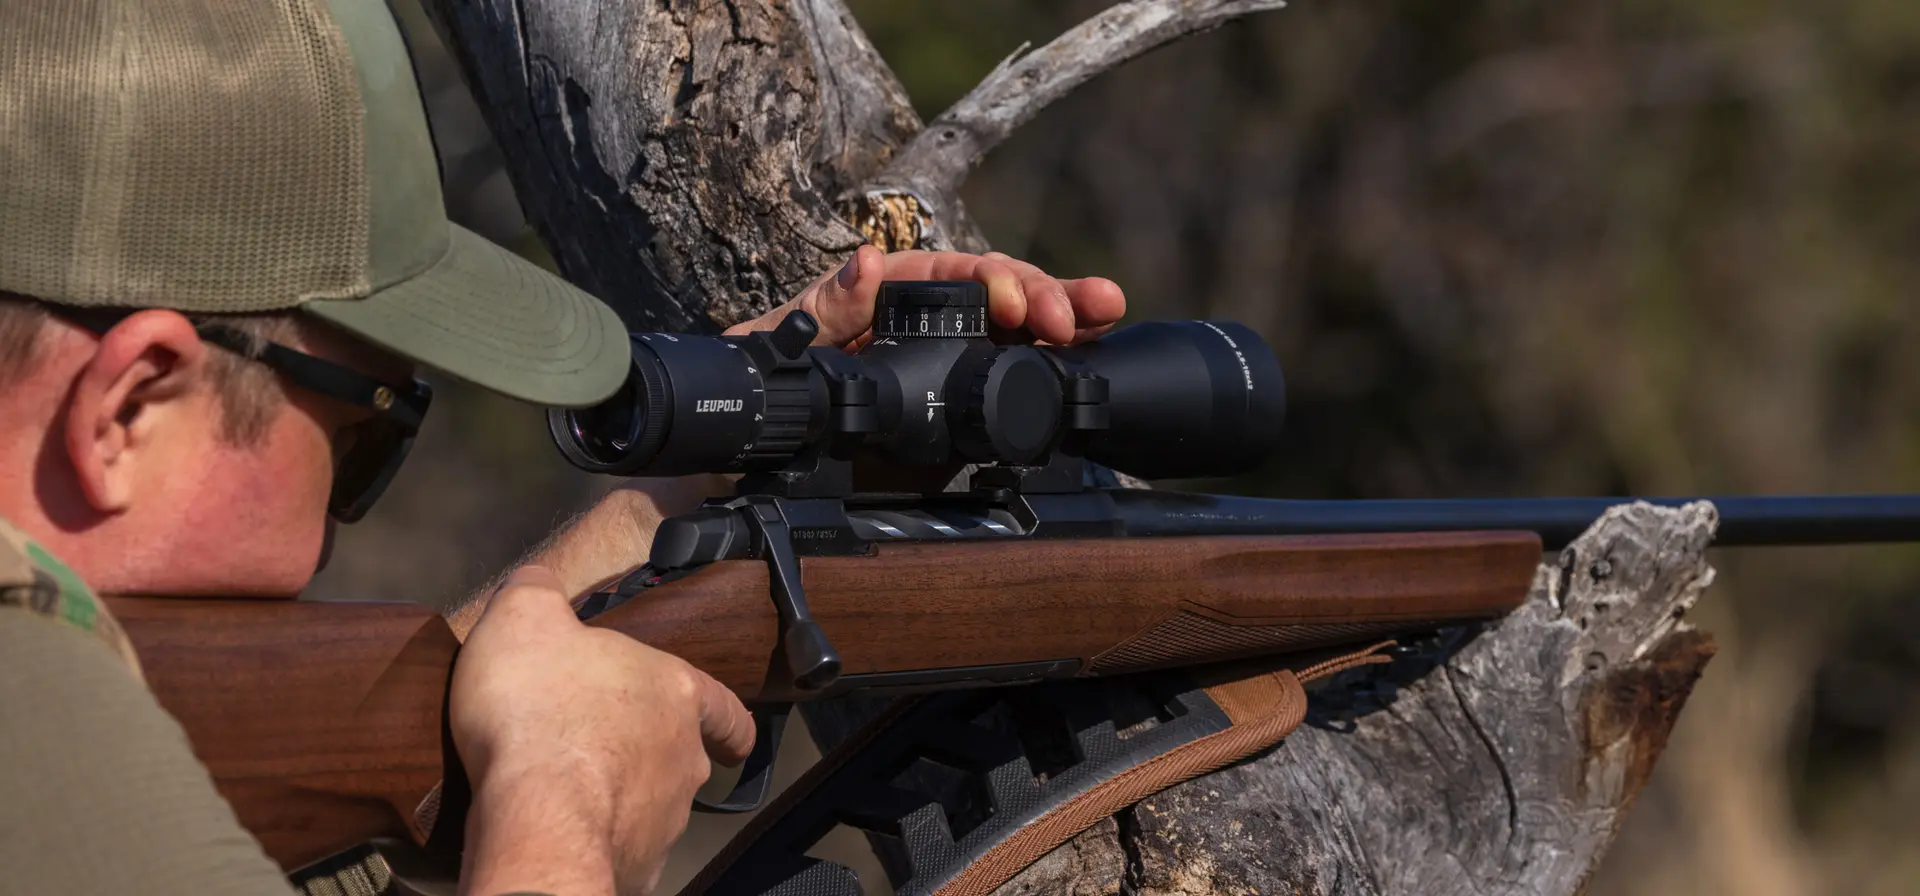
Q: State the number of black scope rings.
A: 2